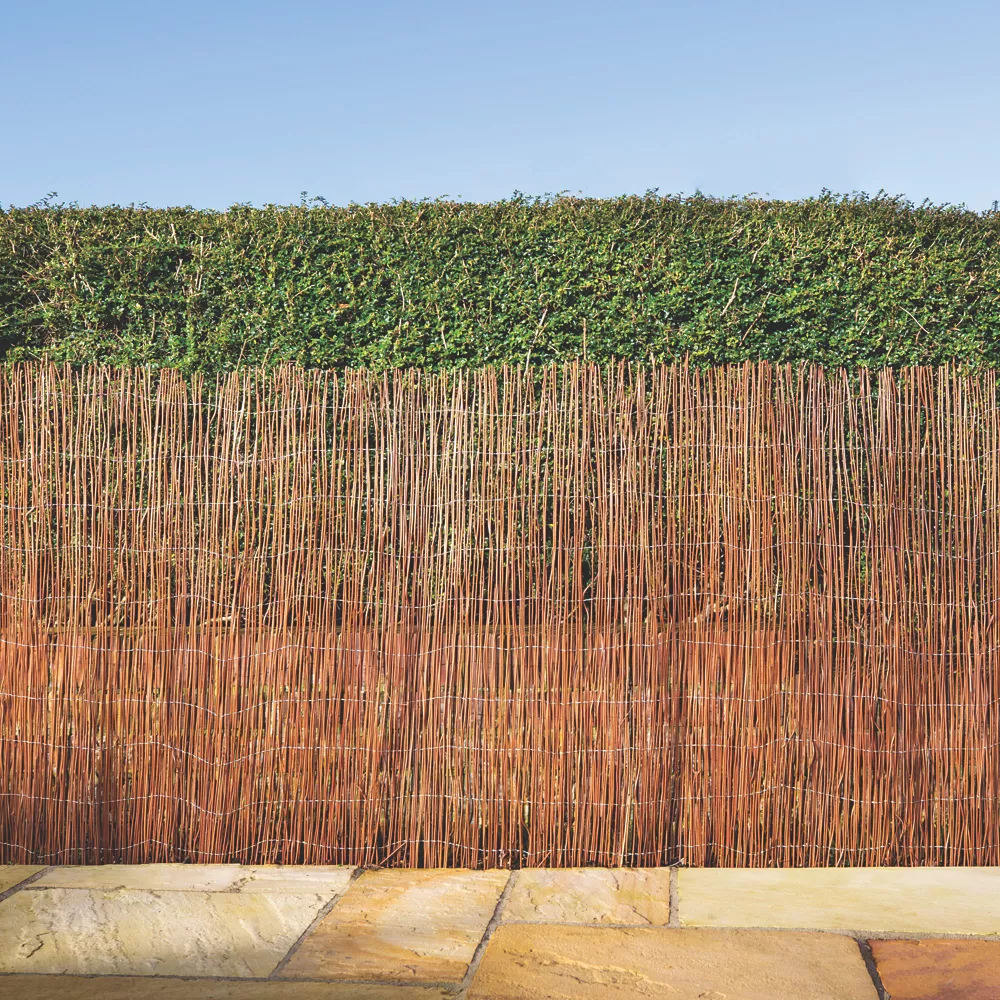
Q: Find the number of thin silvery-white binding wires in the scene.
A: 10